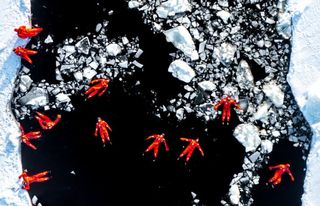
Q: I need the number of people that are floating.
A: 11